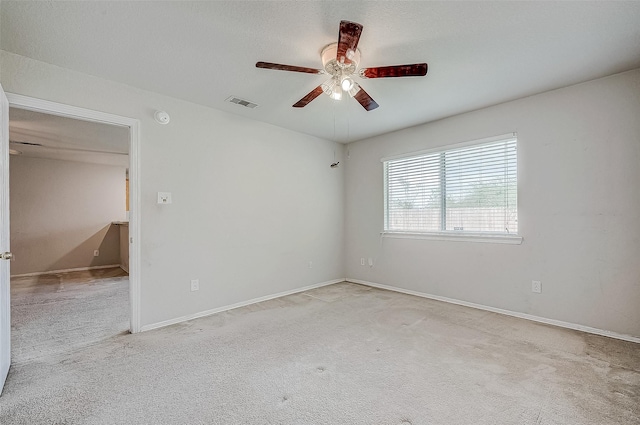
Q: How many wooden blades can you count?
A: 5